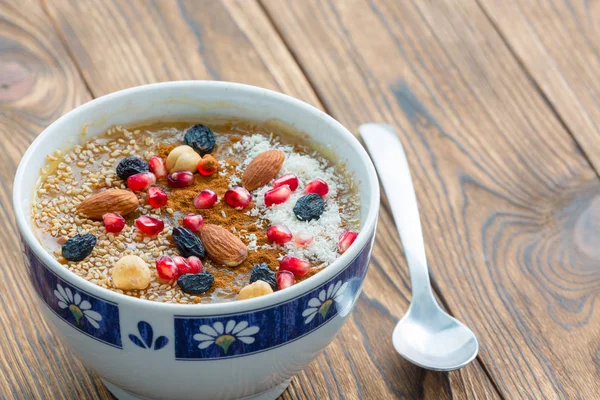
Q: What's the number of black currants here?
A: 7